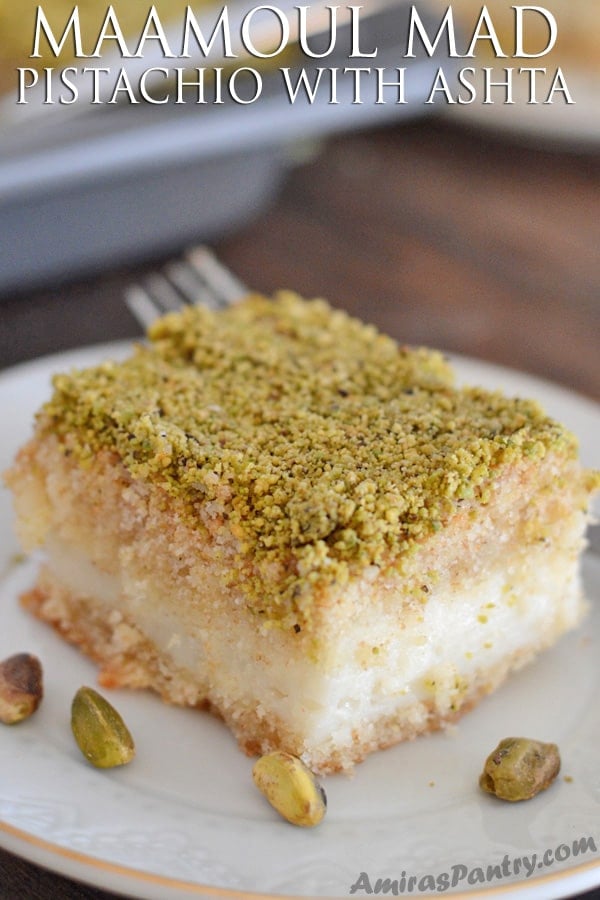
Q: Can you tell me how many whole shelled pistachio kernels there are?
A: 4